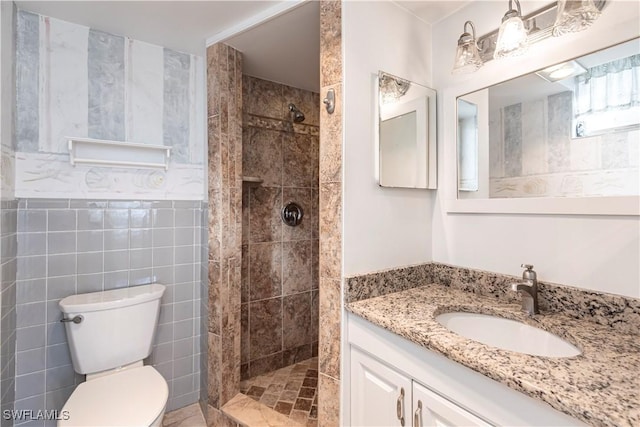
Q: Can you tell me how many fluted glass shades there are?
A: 3